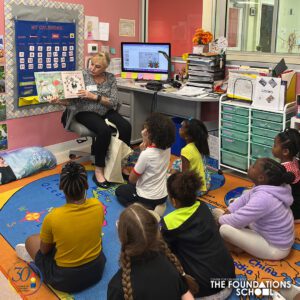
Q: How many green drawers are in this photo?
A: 12